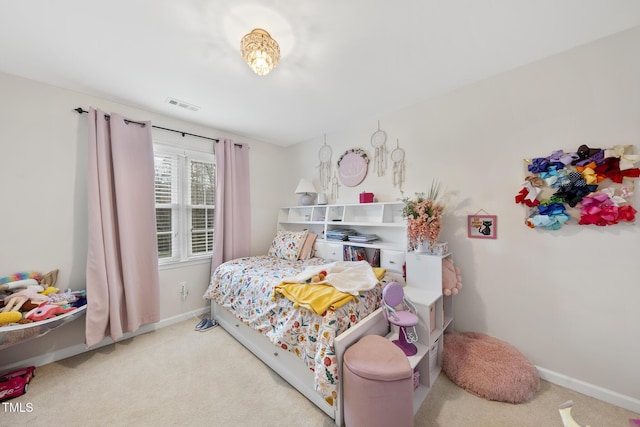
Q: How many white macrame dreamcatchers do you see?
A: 4